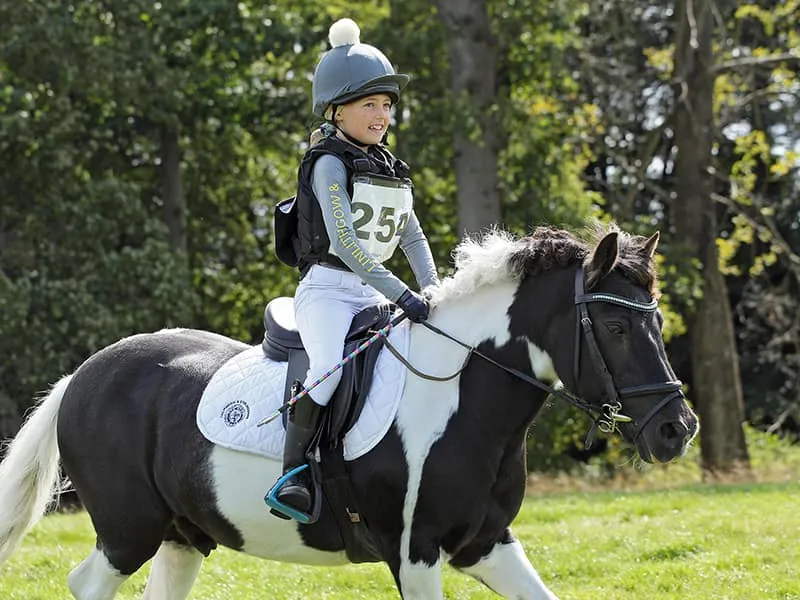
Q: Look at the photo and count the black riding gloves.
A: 1